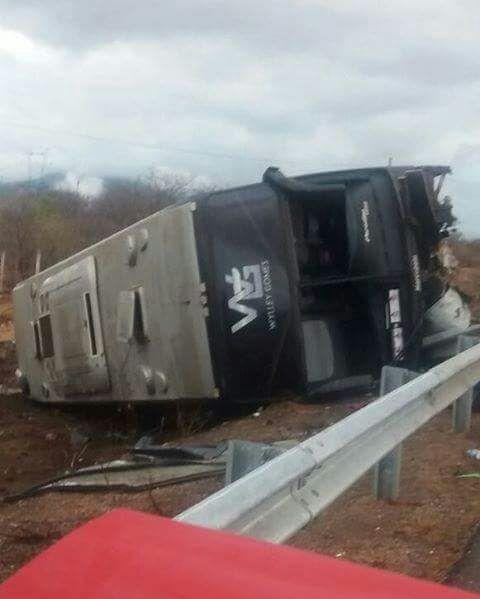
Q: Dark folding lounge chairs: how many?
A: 0